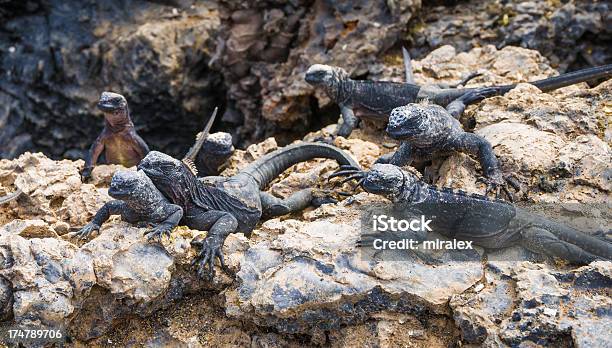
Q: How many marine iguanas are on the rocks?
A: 7